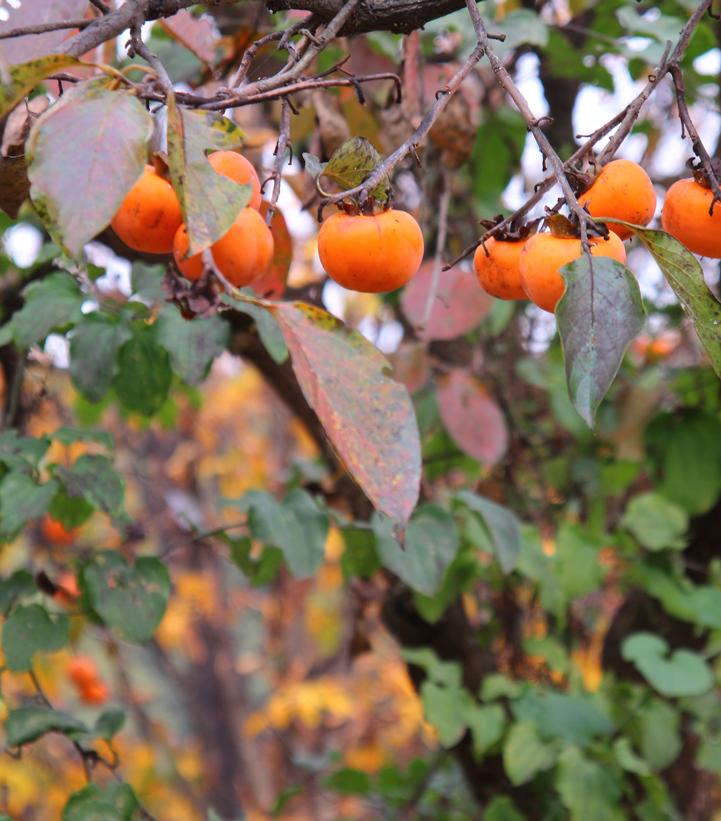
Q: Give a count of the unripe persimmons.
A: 0